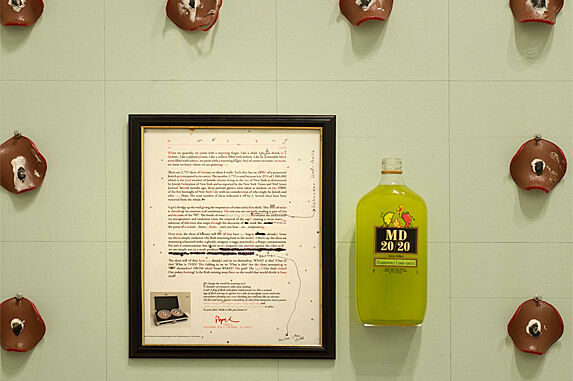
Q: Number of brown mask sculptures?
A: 8